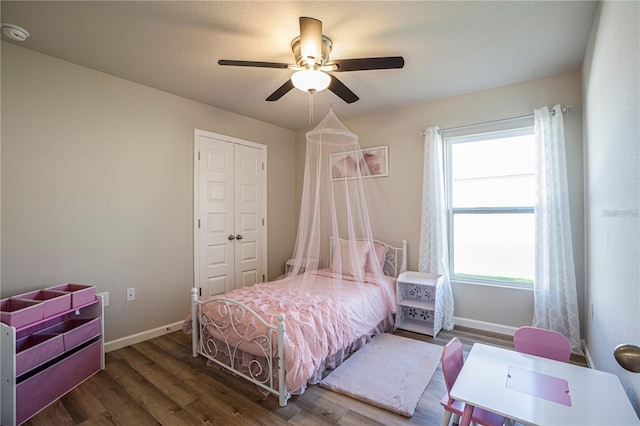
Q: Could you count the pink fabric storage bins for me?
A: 6